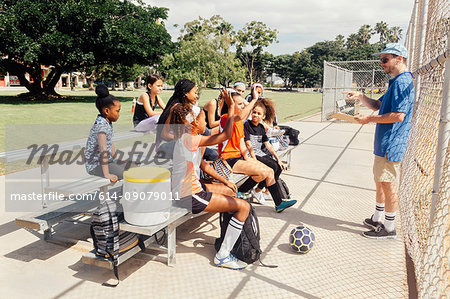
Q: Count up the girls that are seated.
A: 9